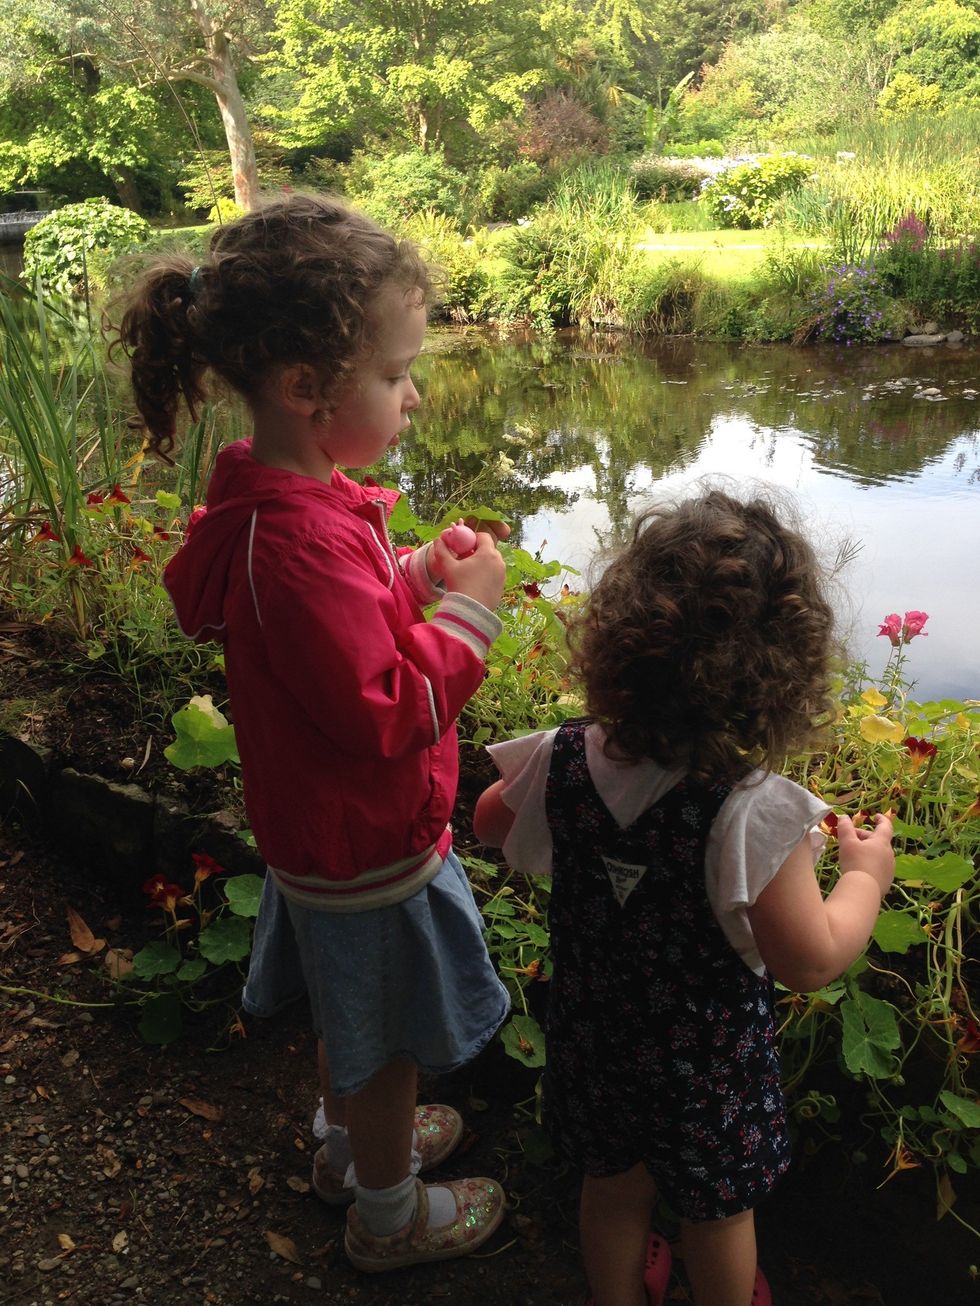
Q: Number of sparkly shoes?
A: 2